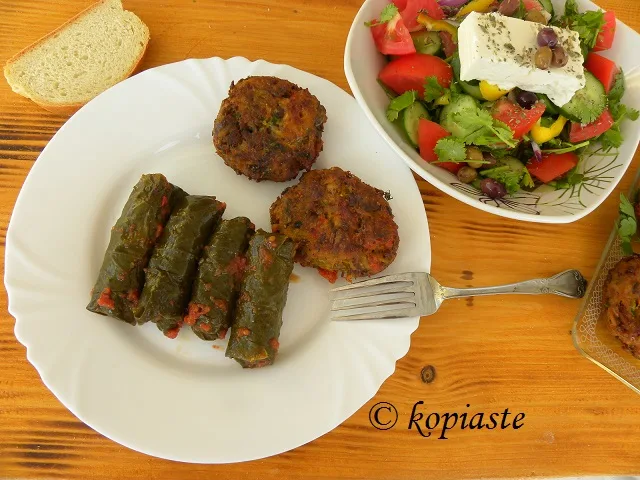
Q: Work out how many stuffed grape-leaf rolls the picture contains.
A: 4